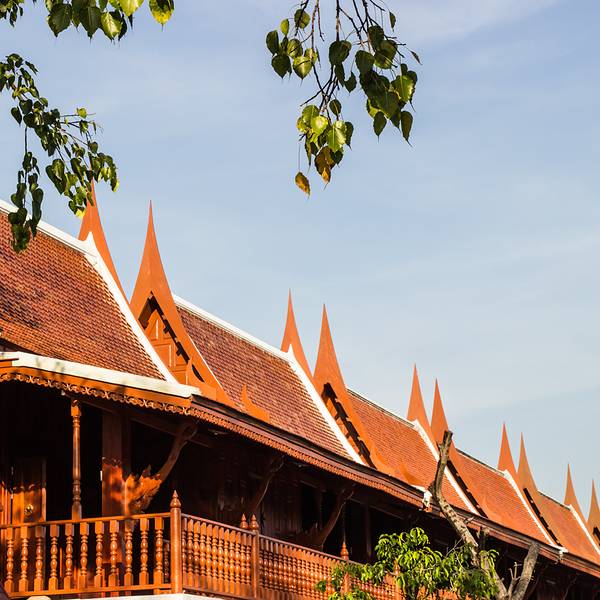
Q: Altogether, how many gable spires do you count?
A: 10